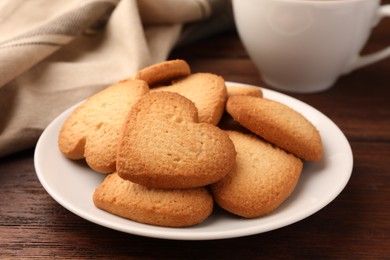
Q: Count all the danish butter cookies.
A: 8